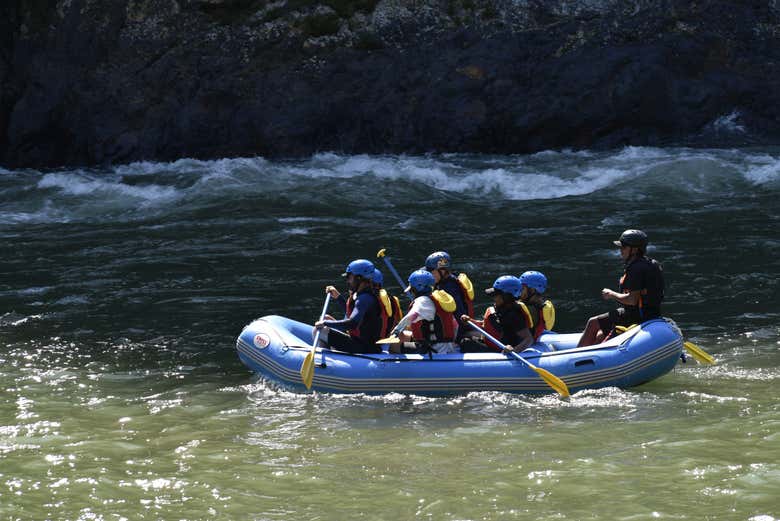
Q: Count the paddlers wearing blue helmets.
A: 6